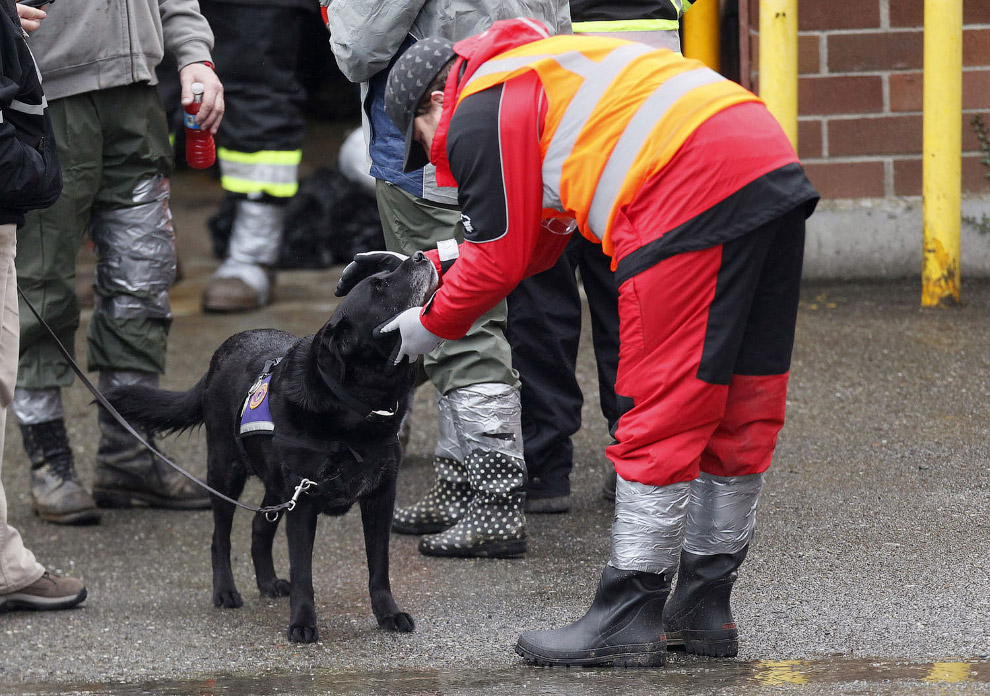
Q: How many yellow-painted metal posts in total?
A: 3